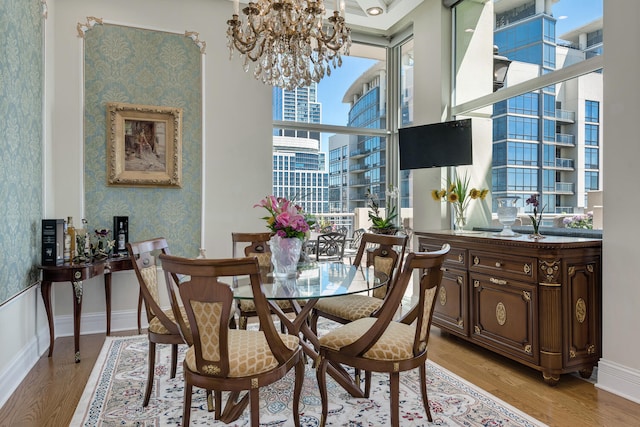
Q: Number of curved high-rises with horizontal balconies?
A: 1